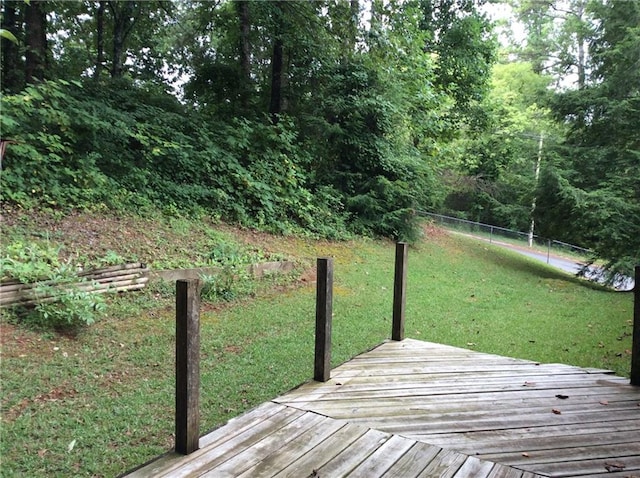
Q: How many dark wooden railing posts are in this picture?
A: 4